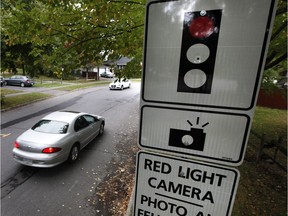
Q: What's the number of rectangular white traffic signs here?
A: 3